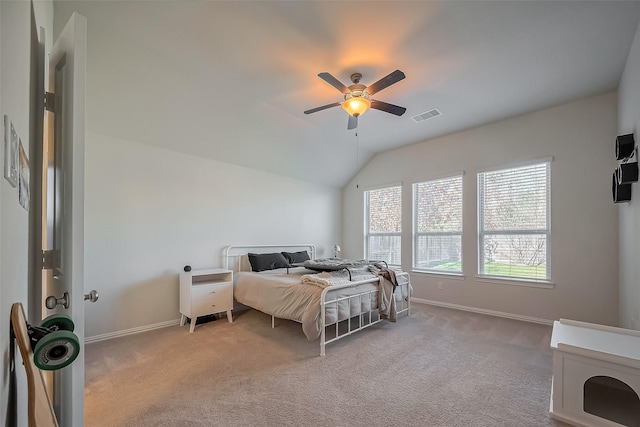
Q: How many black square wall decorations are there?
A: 3